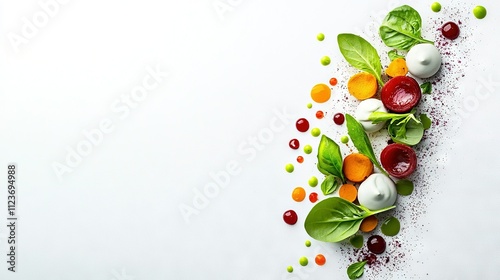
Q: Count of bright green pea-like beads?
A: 13